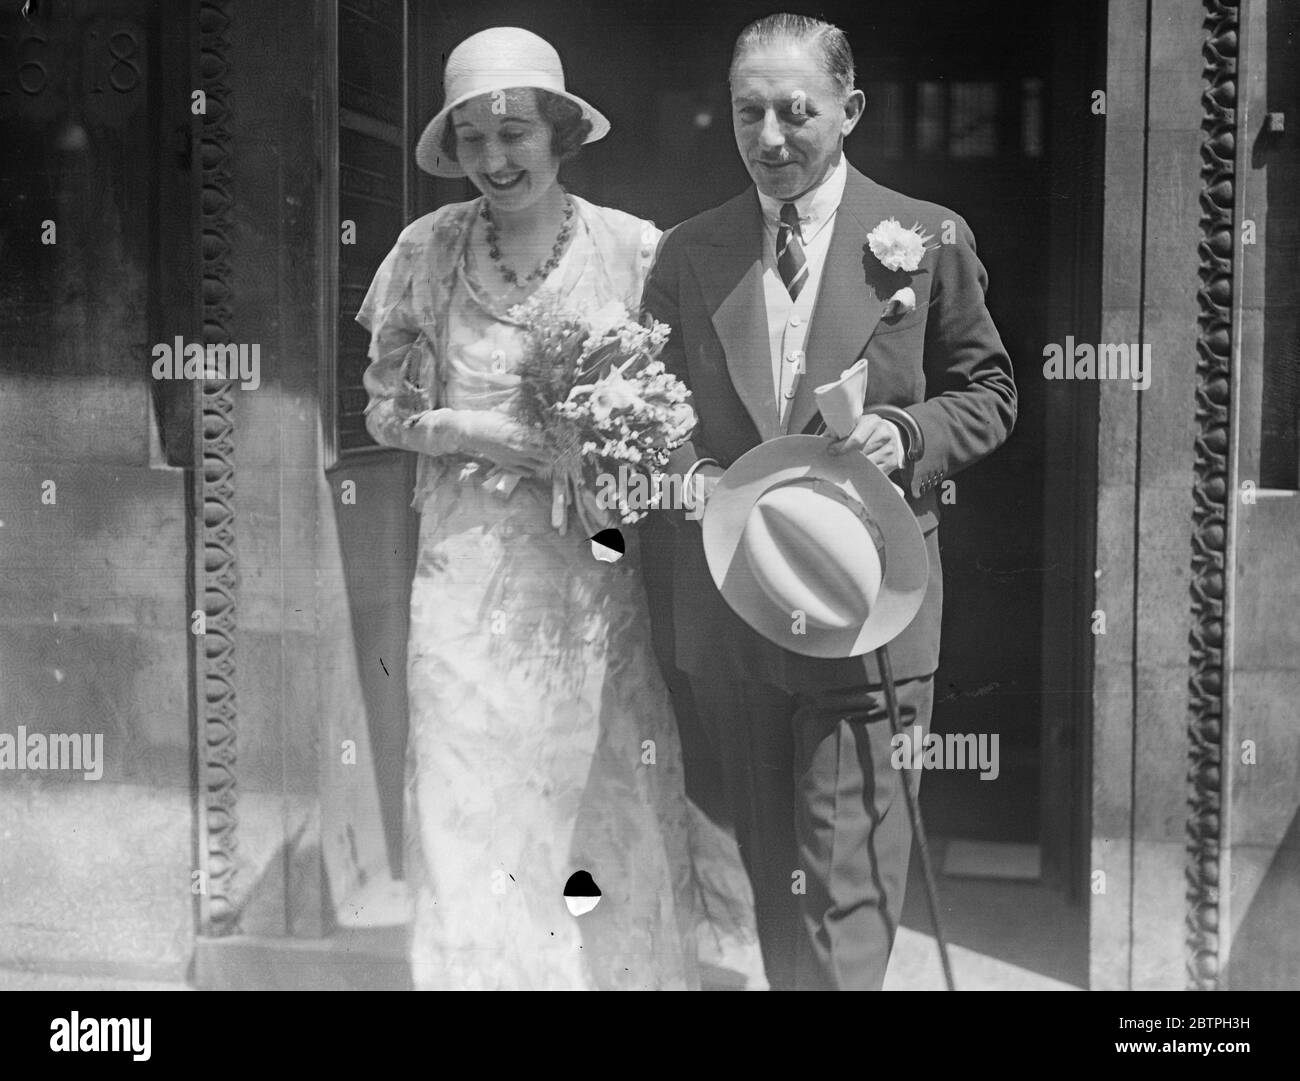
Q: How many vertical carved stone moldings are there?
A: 2